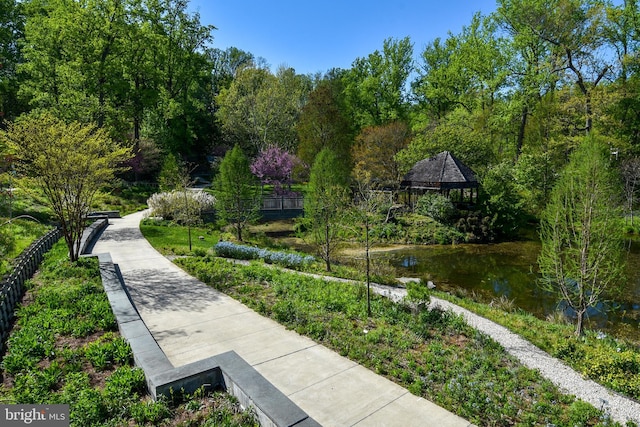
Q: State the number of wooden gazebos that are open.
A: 1